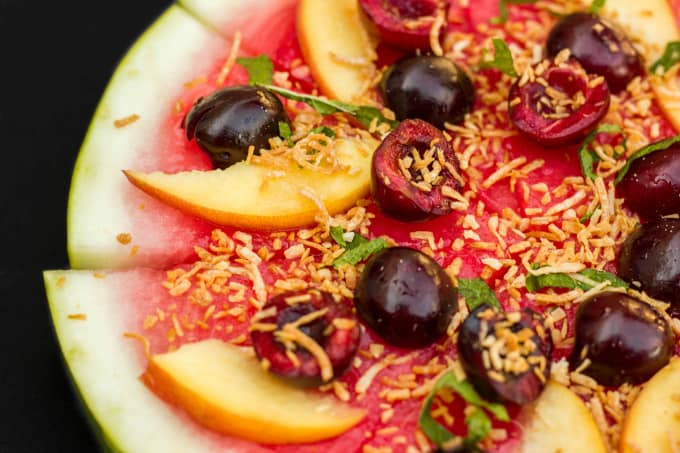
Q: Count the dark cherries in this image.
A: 12